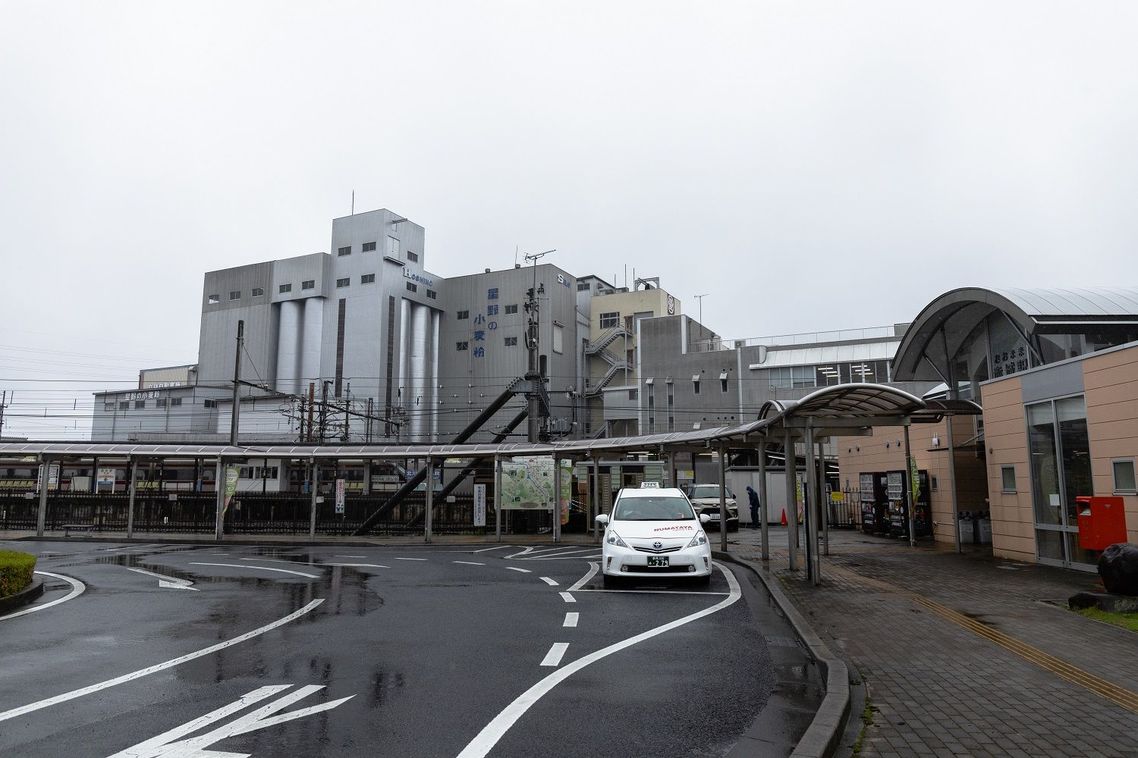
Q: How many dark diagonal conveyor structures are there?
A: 2